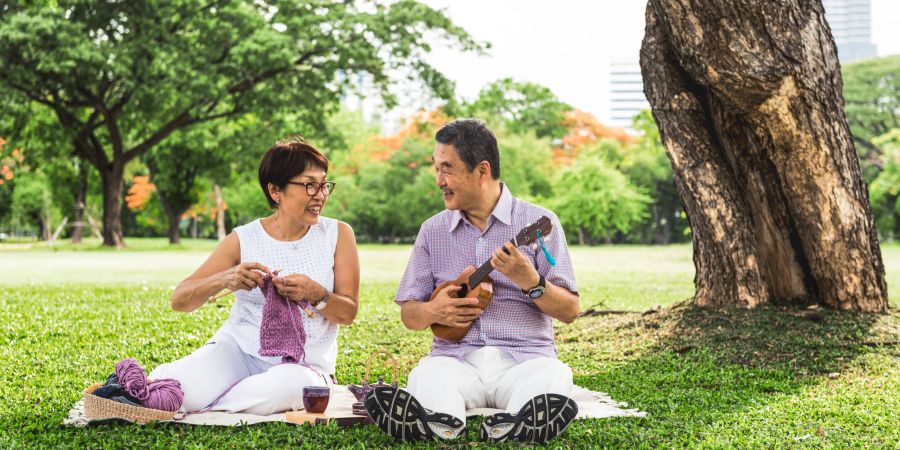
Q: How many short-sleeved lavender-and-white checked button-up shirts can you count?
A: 1